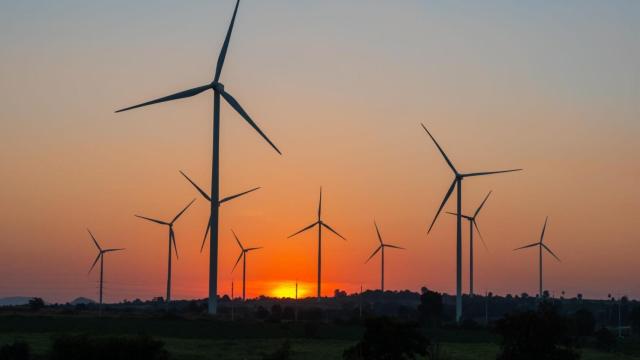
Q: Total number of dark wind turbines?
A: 10